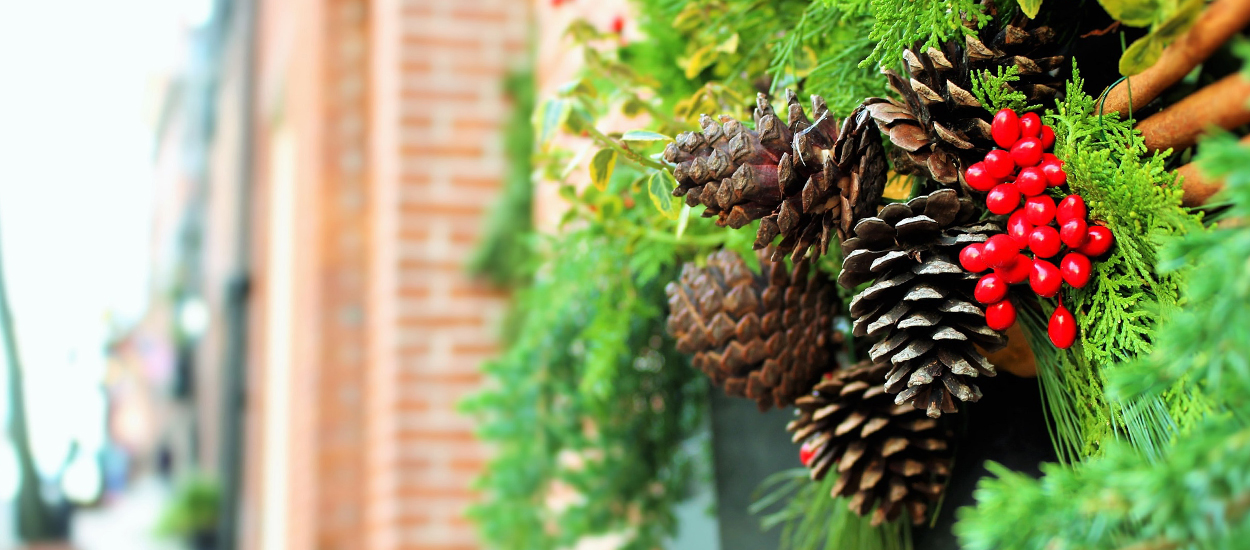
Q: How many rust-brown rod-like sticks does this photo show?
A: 3